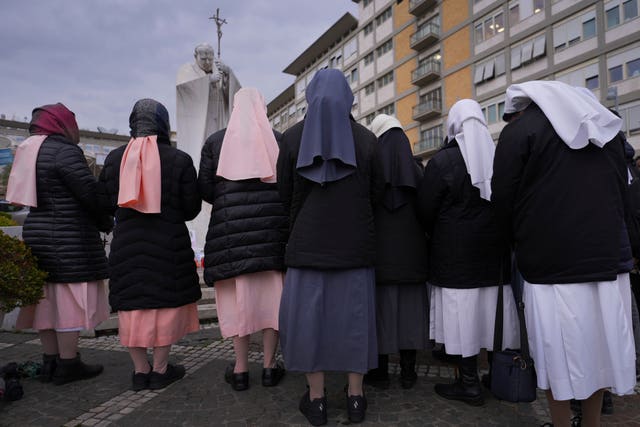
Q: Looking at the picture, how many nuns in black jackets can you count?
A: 7